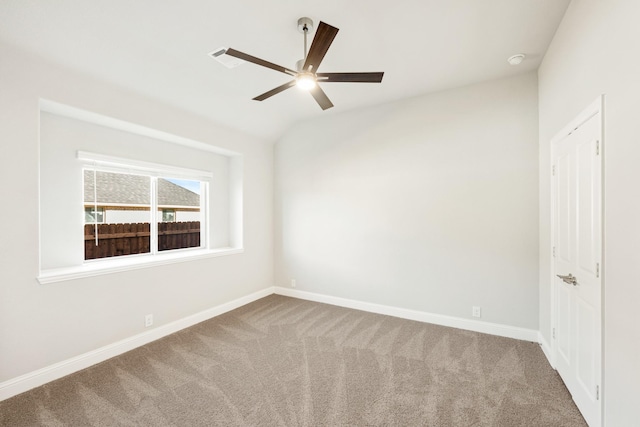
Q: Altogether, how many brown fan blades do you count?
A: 5